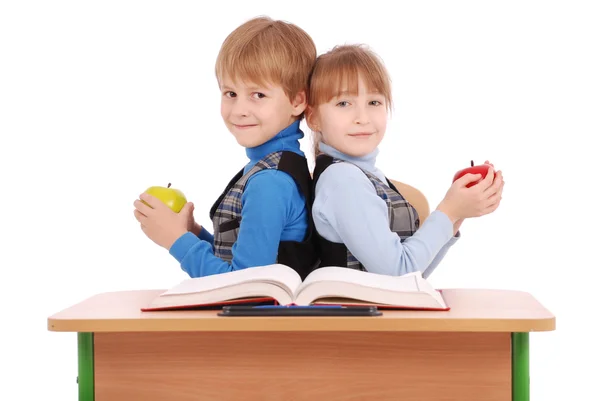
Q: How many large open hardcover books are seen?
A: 1